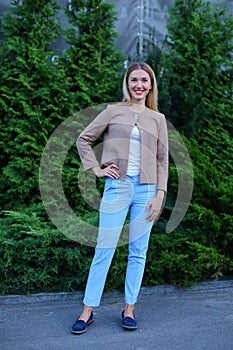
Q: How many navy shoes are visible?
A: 2